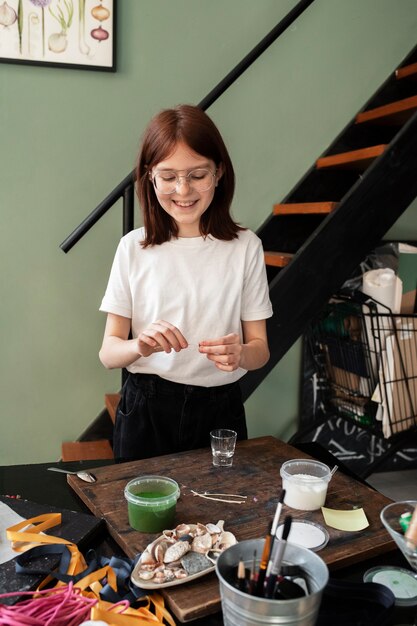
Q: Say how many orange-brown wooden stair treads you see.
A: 7